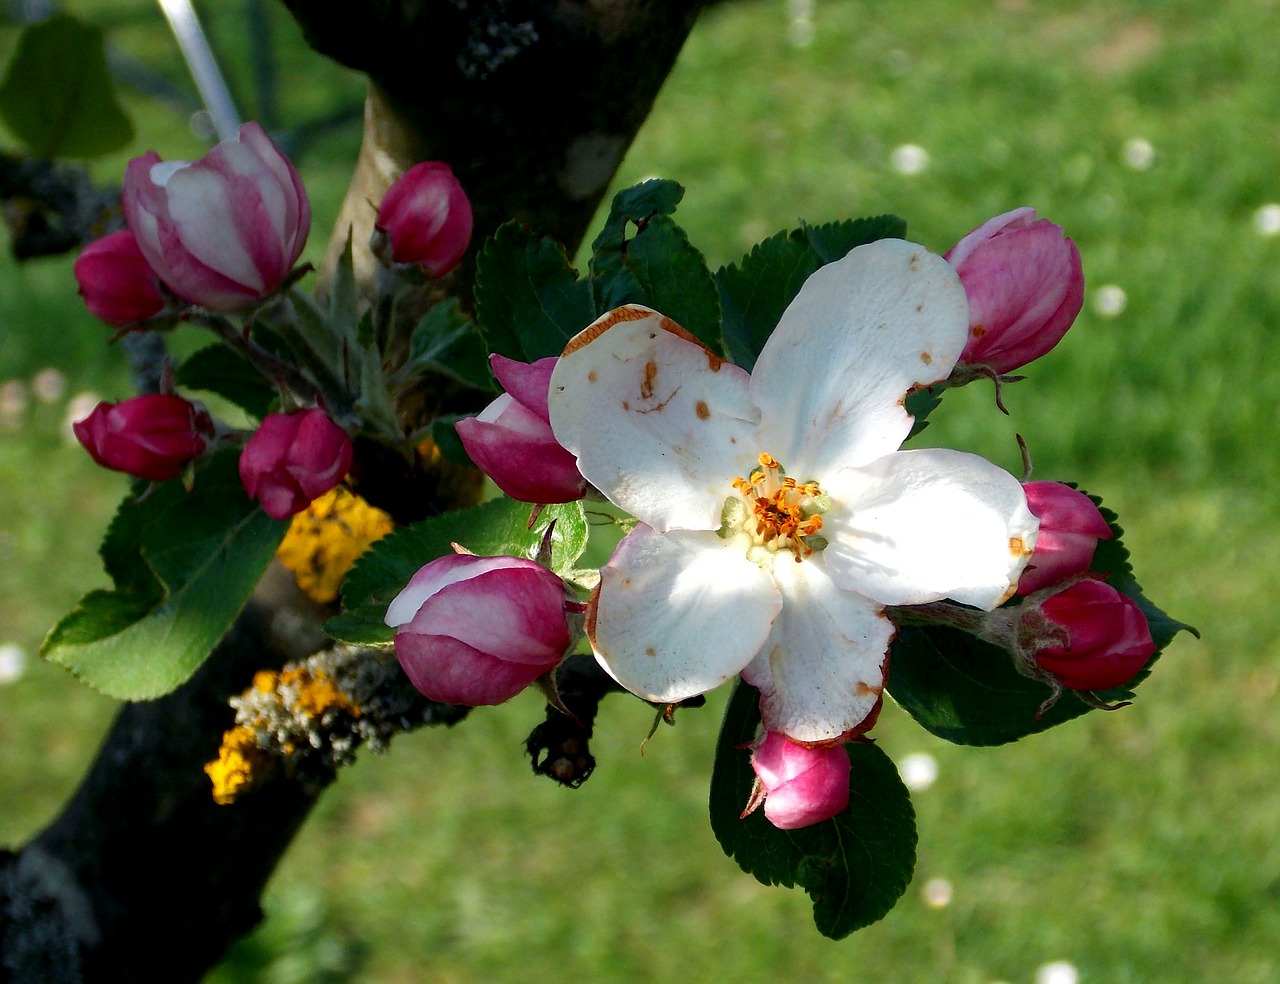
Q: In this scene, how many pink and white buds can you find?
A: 11